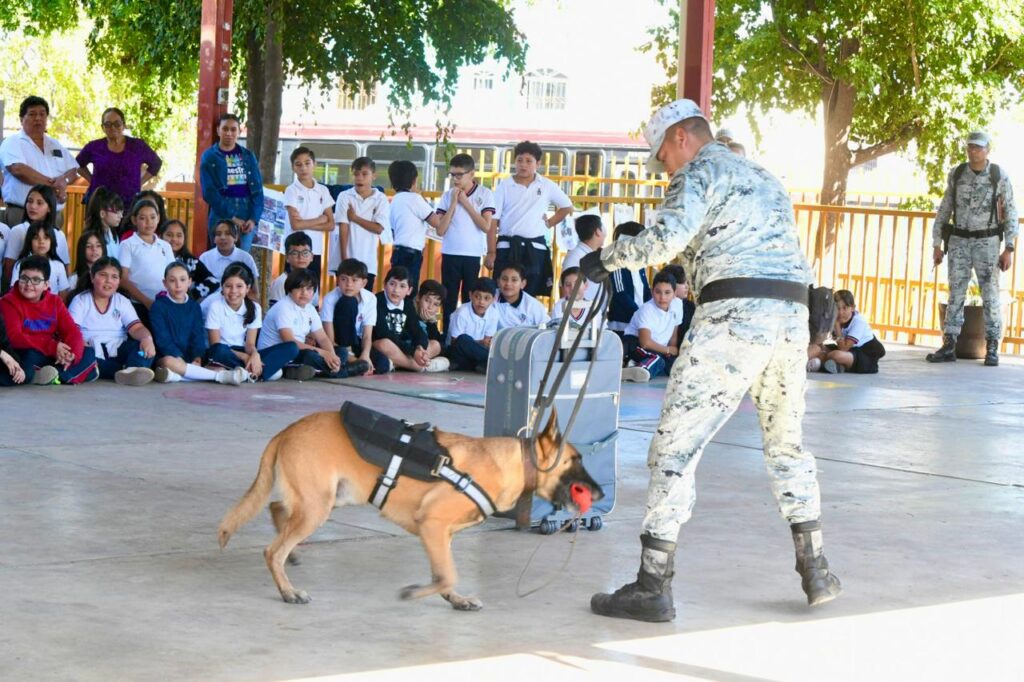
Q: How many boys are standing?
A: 5